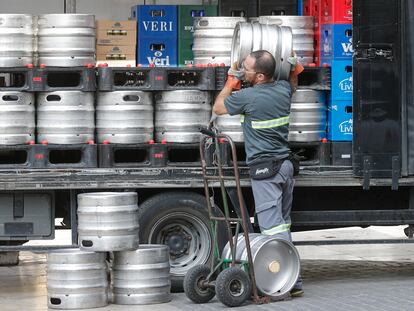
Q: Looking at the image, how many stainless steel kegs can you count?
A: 15